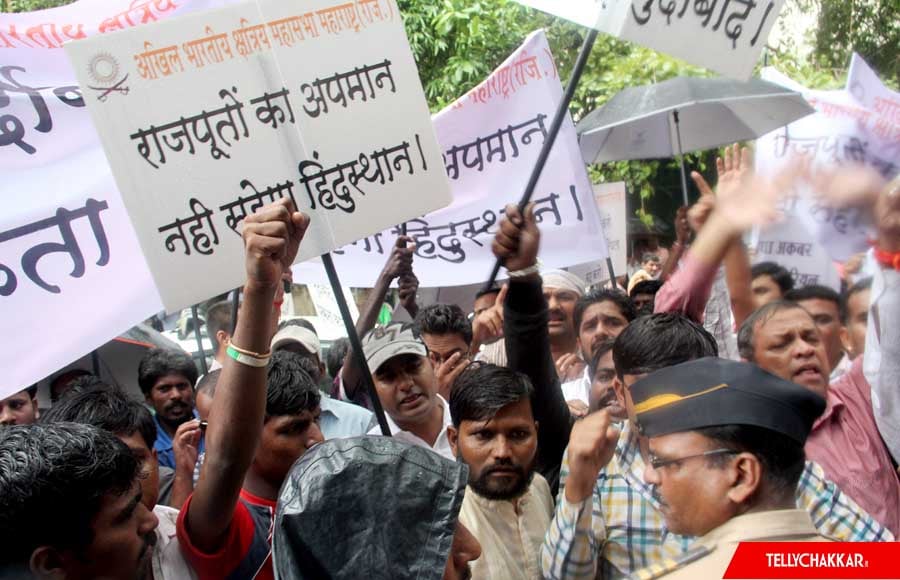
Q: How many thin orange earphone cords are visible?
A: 0